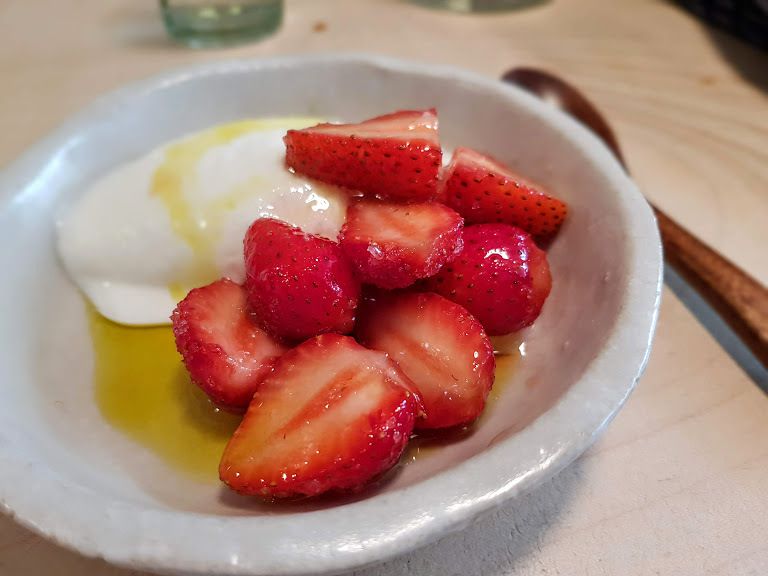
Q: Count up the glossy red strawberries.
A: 8